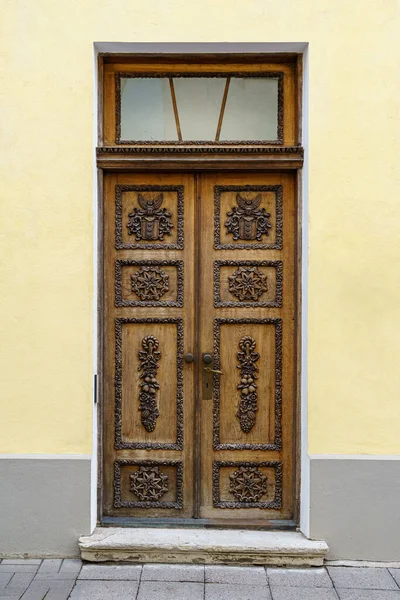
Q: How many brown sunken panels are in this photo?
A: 8